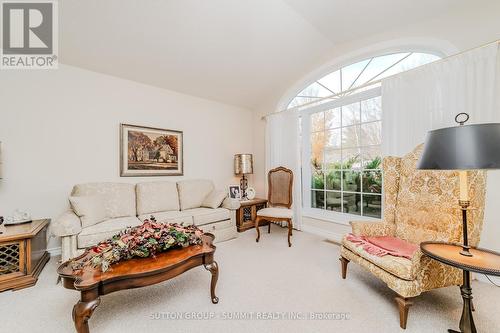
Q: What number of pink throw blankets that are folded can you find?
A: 1